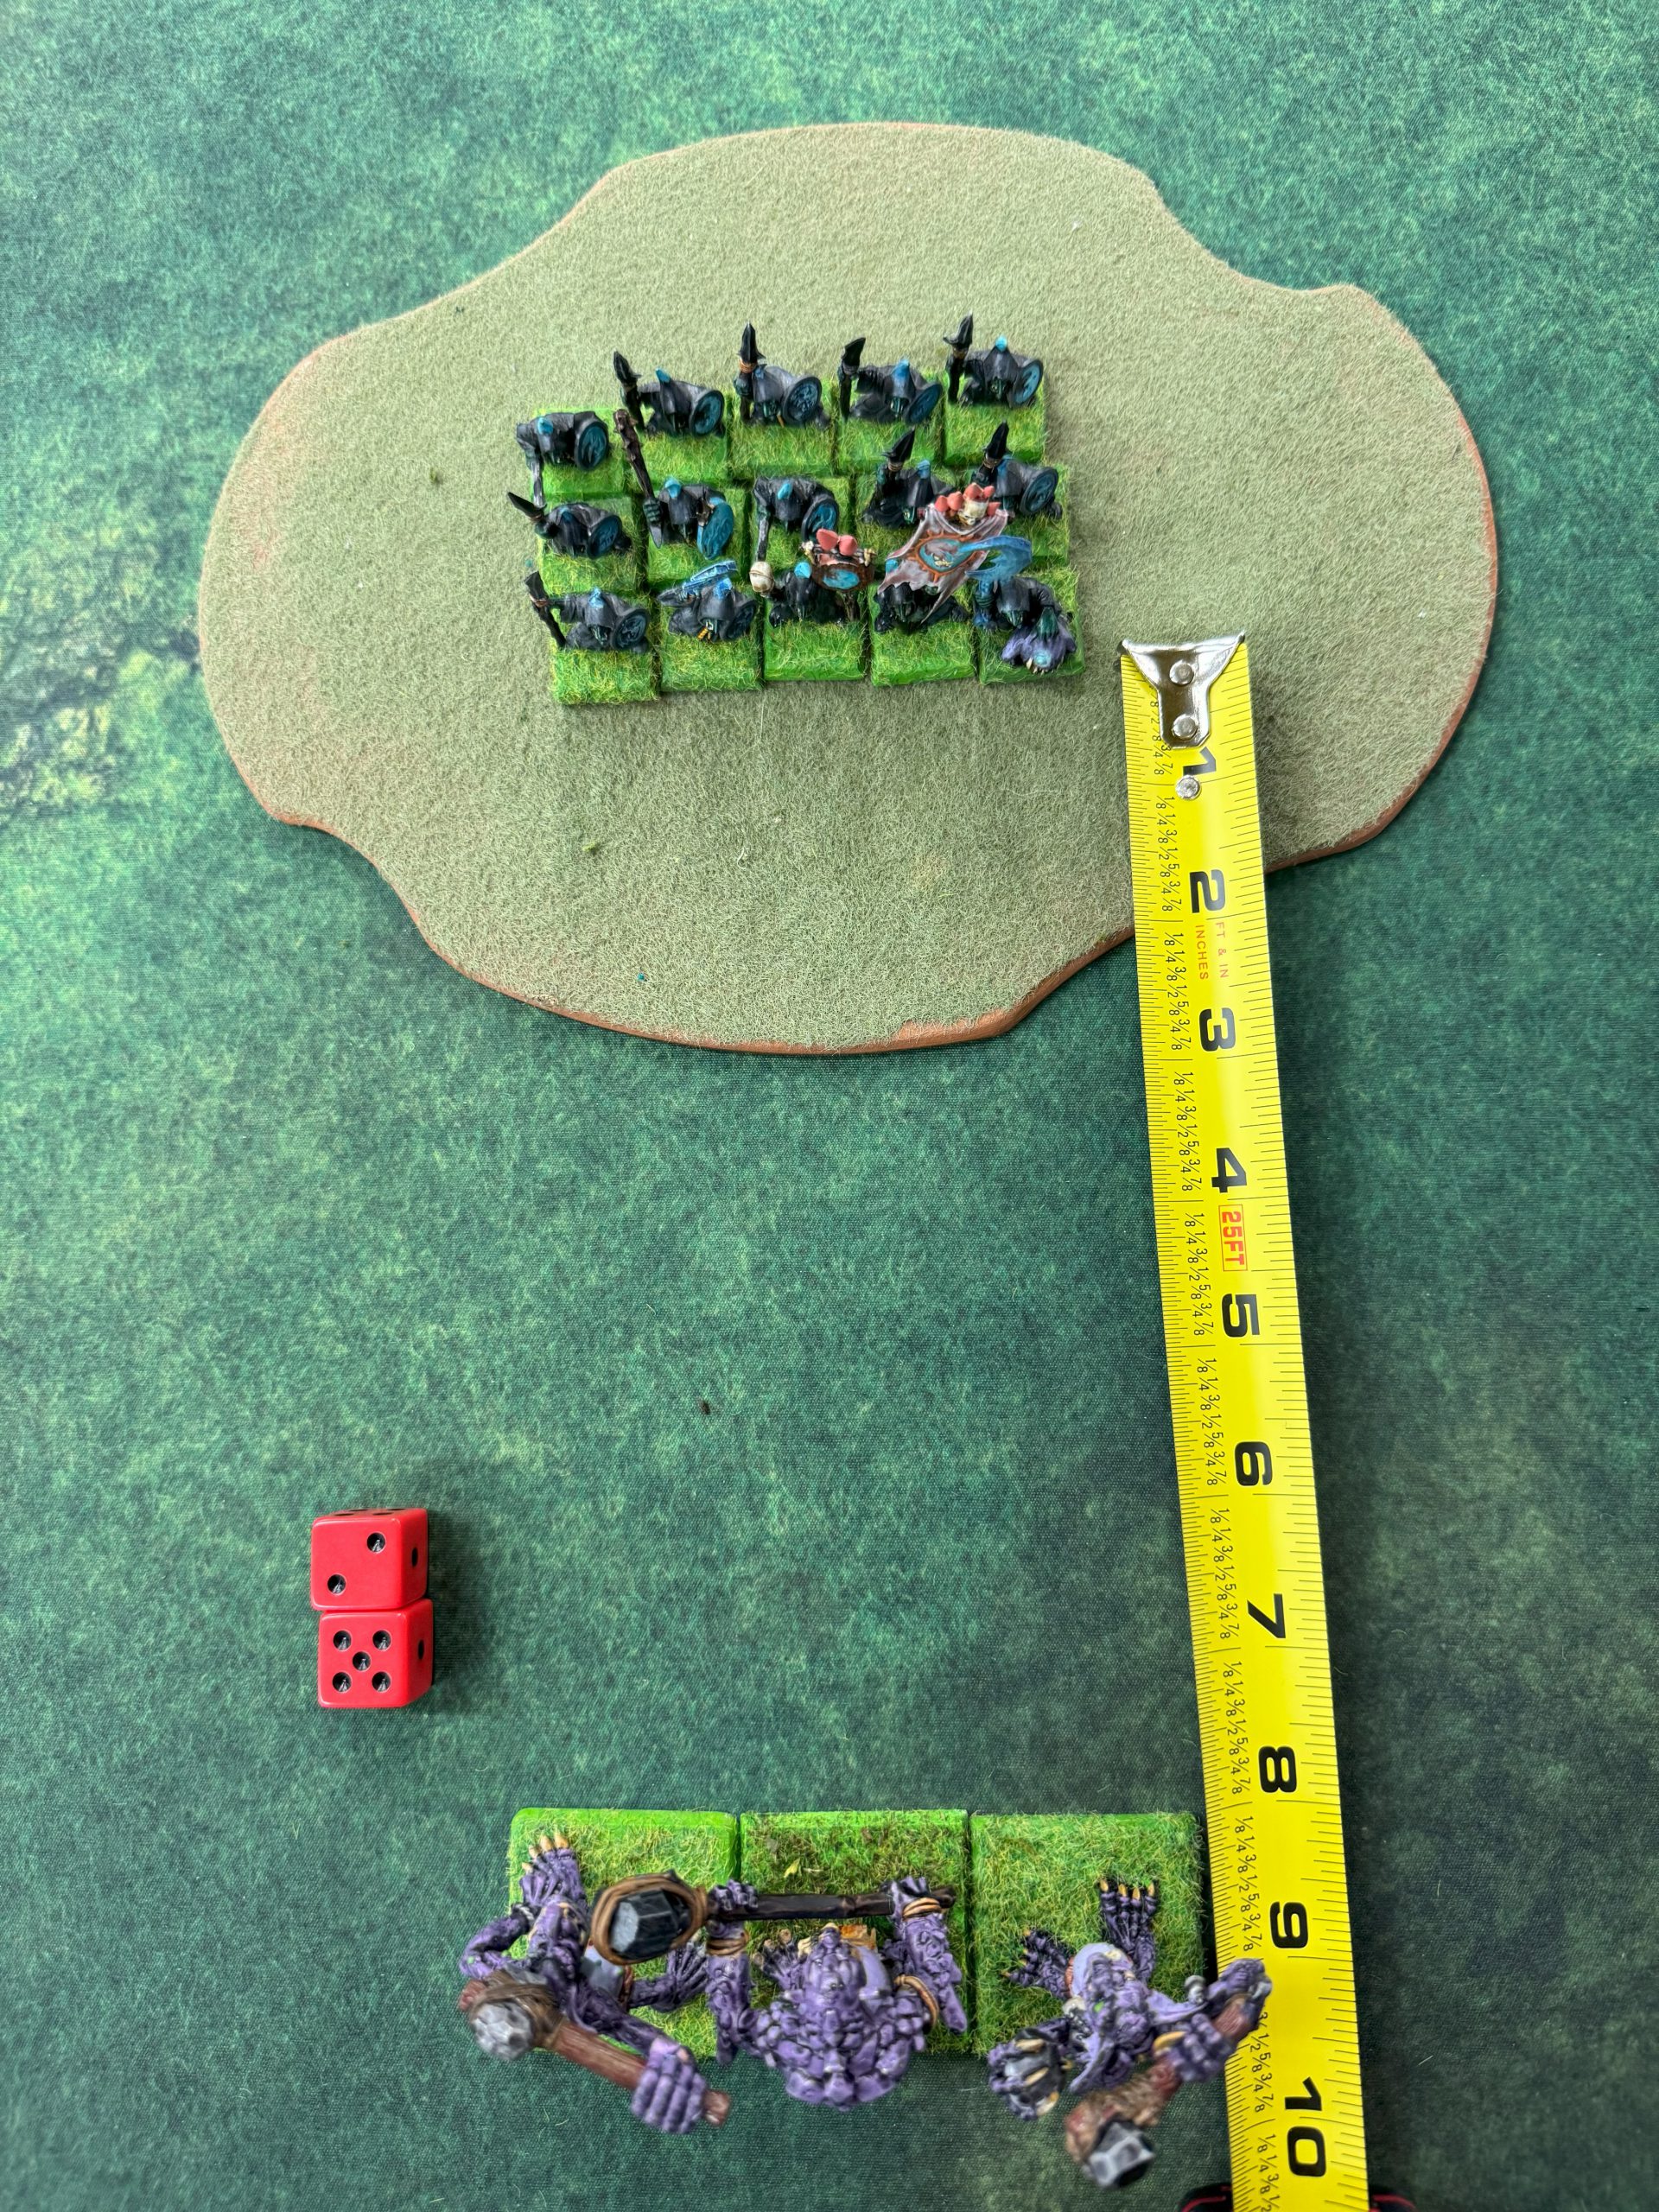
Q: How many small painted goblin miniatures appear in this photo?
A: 15